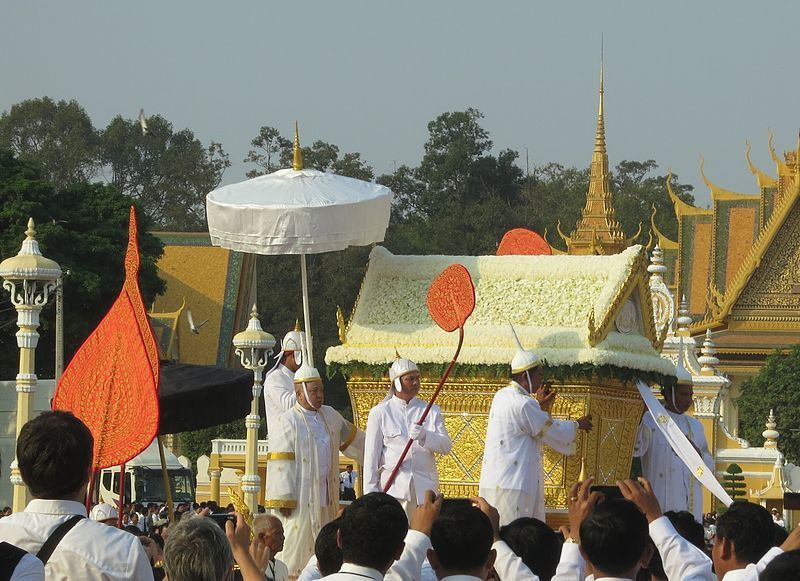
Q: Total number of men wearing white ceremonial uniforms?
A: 5